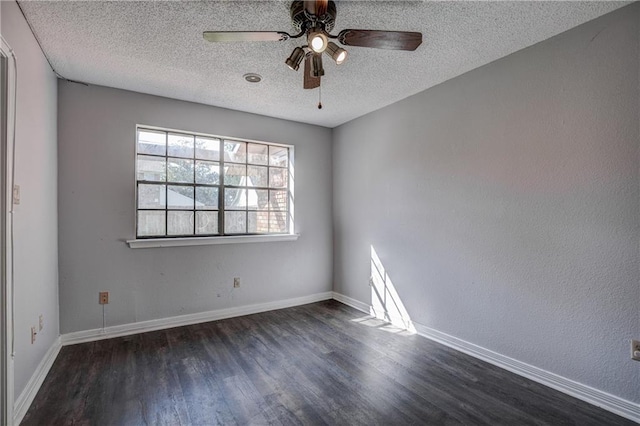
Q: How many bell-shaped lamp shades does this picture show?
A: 4